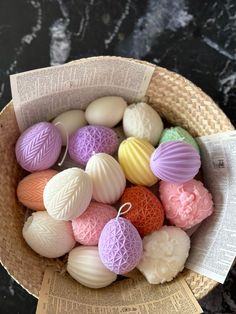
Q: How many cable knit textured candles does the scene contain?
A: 4